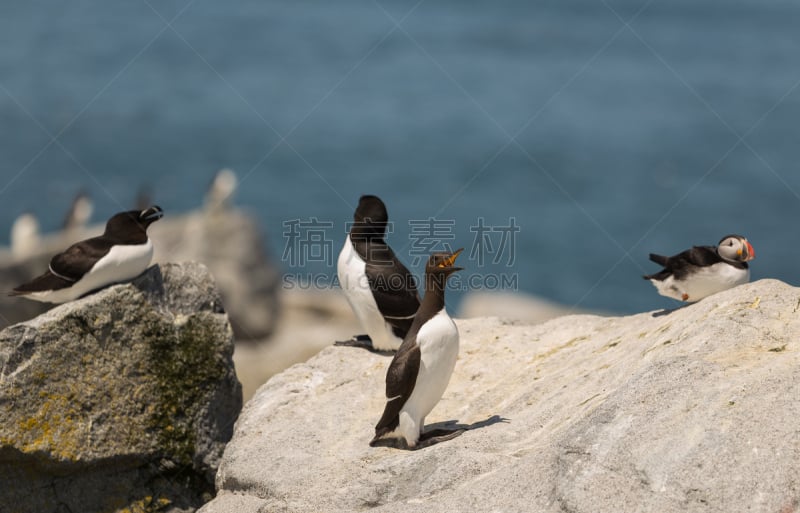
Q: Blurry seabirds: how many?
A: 4